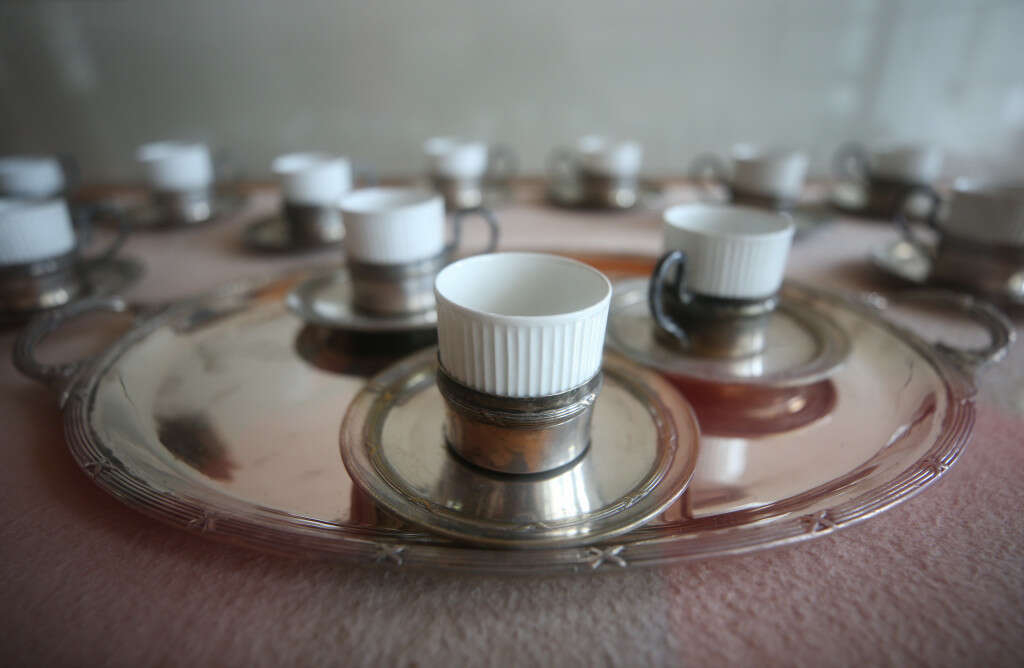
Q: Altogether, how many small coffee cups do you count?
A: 12